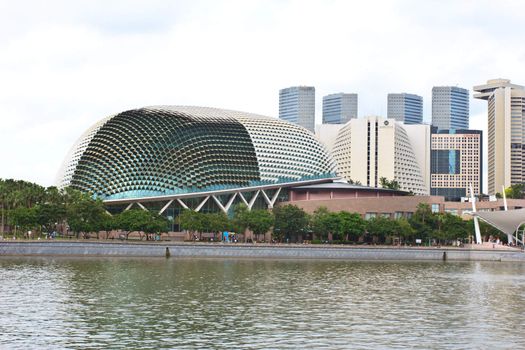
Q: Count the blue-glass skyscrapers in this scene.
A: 4